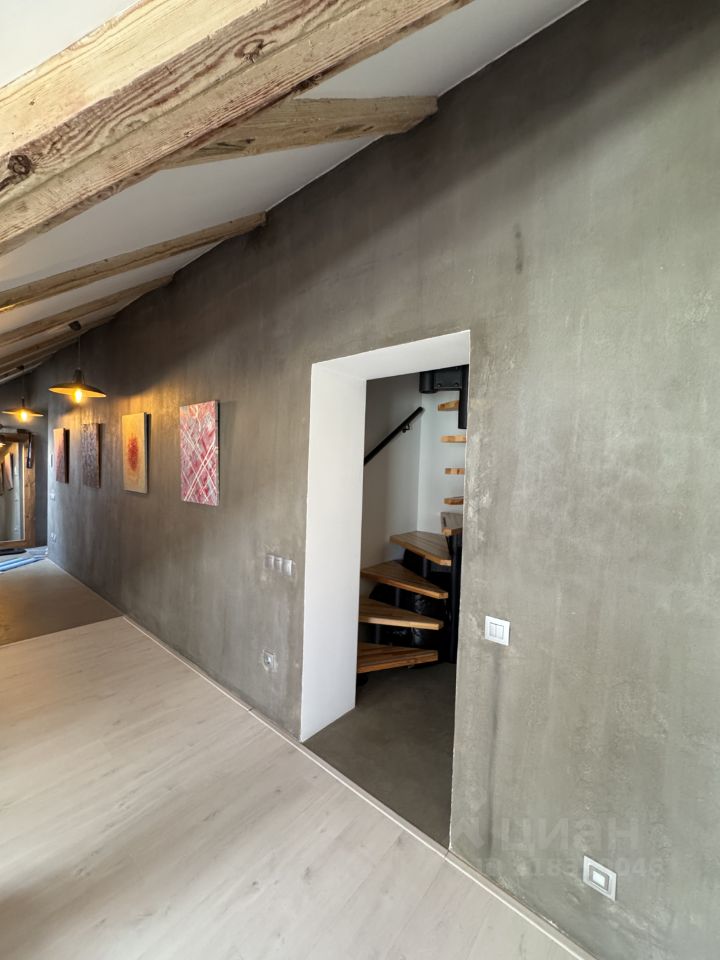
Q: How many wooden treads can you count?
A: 9